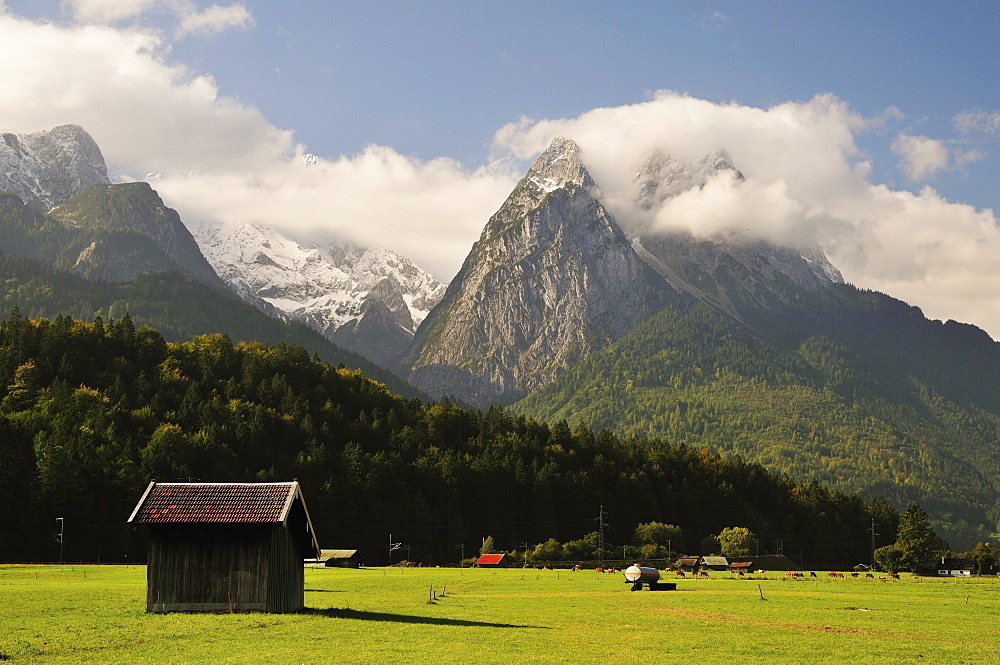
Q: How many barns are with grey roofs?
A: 2